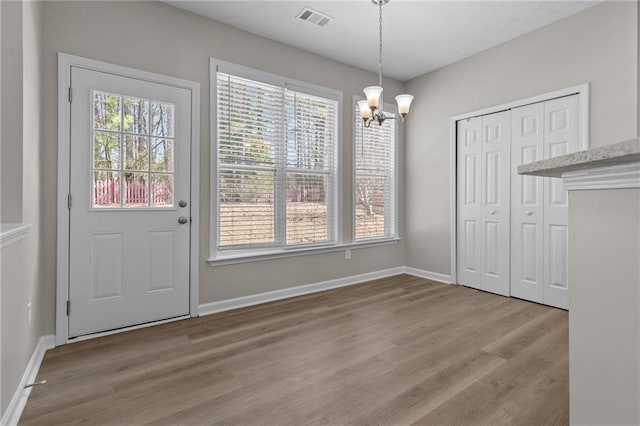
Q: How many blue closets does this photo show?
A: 0